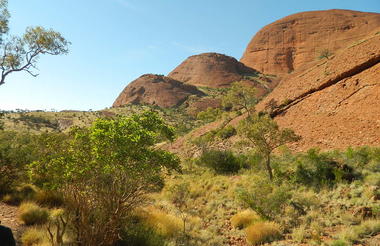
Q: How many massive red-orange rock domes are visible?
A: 3